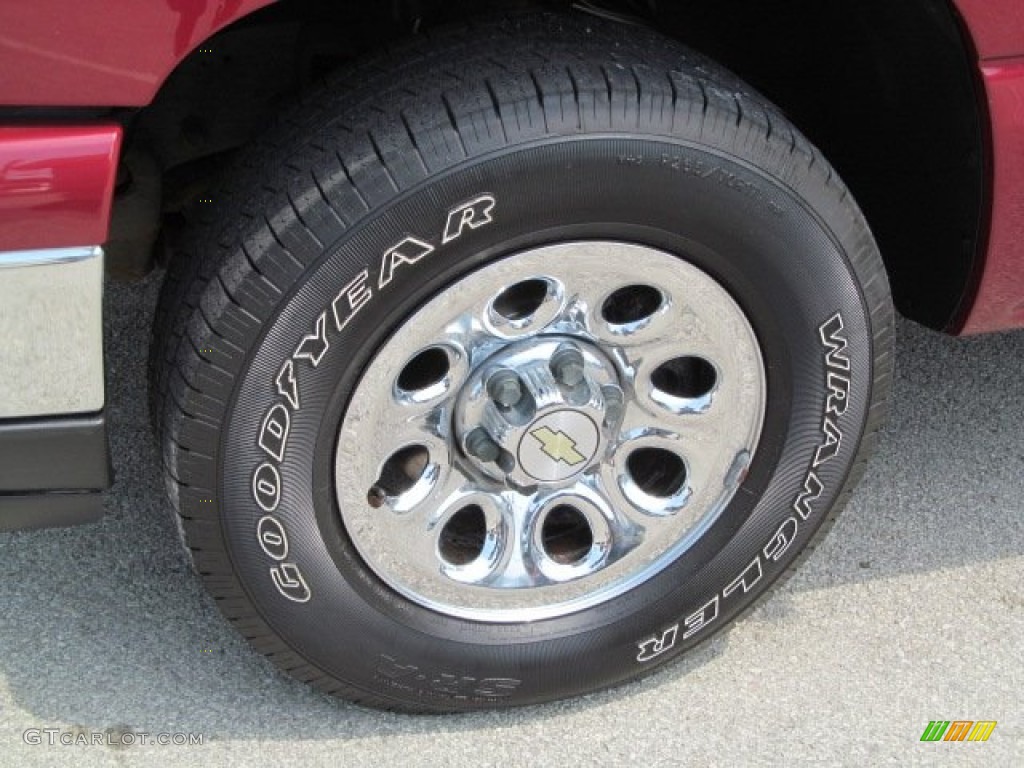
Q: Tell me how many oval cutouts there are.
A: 8